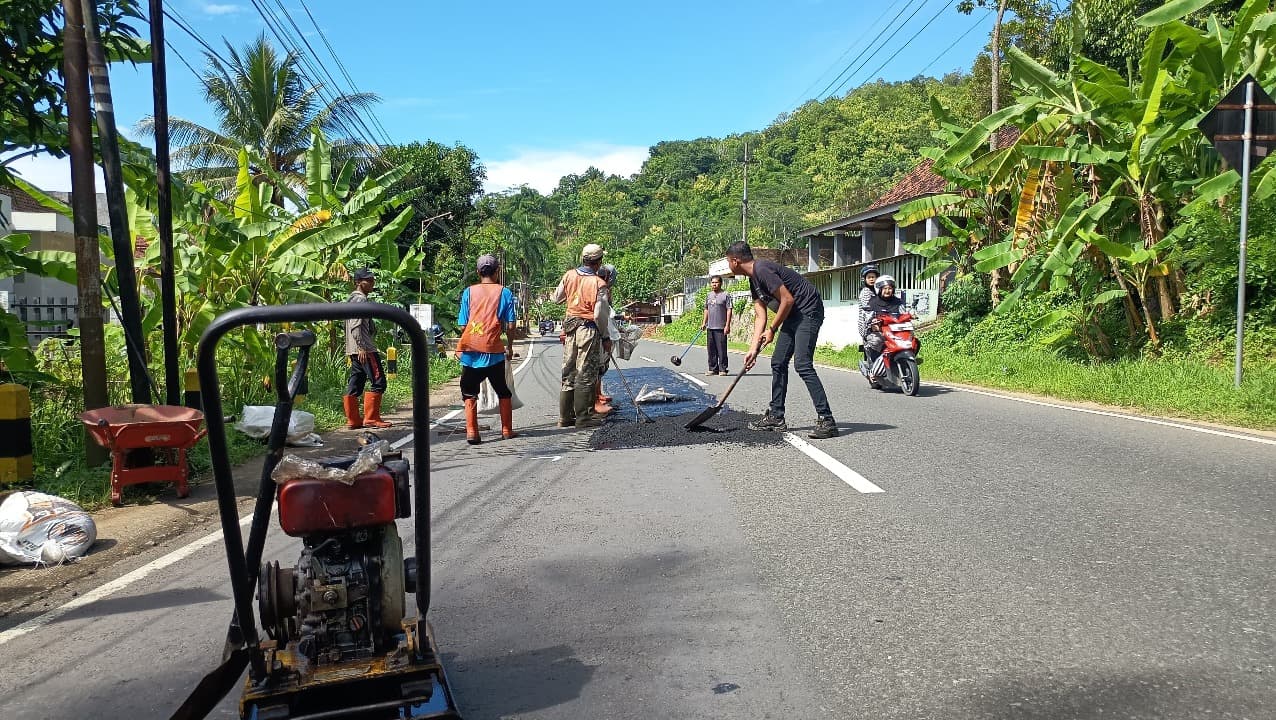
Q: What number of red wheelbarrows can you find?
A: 1